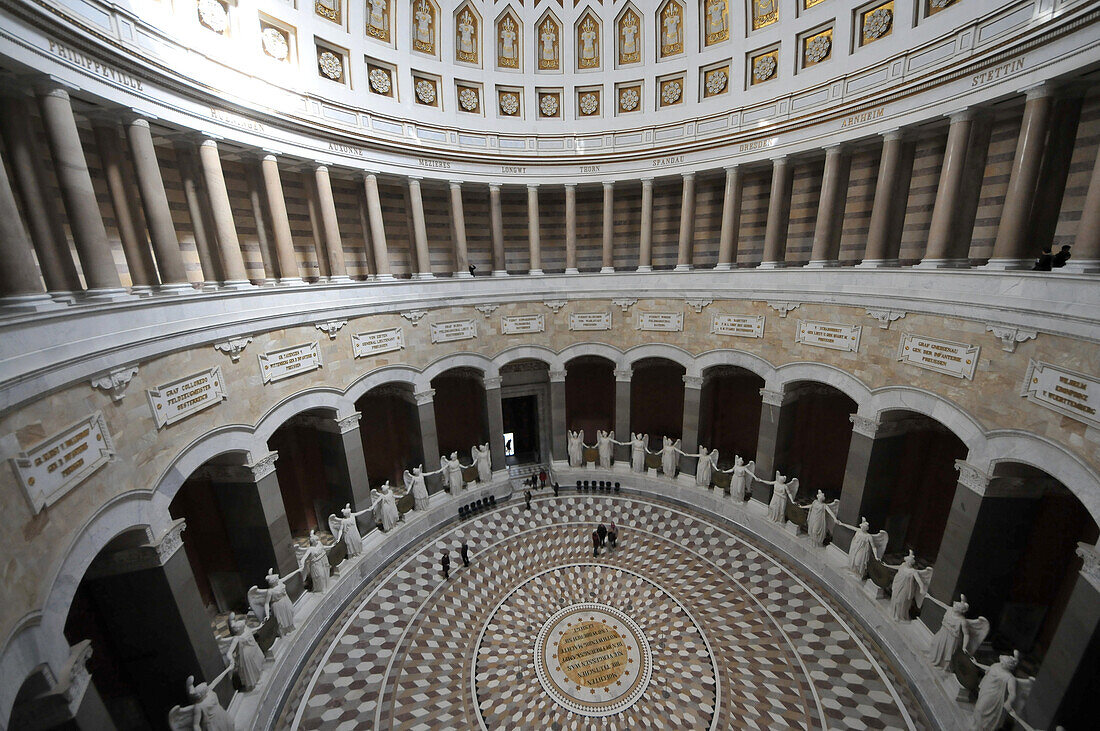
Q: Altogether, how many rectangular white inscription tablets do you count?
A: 12